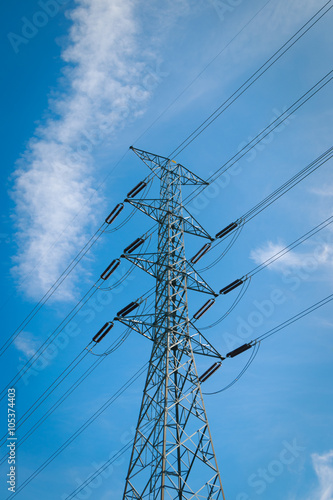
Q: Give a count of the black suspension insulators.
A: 12